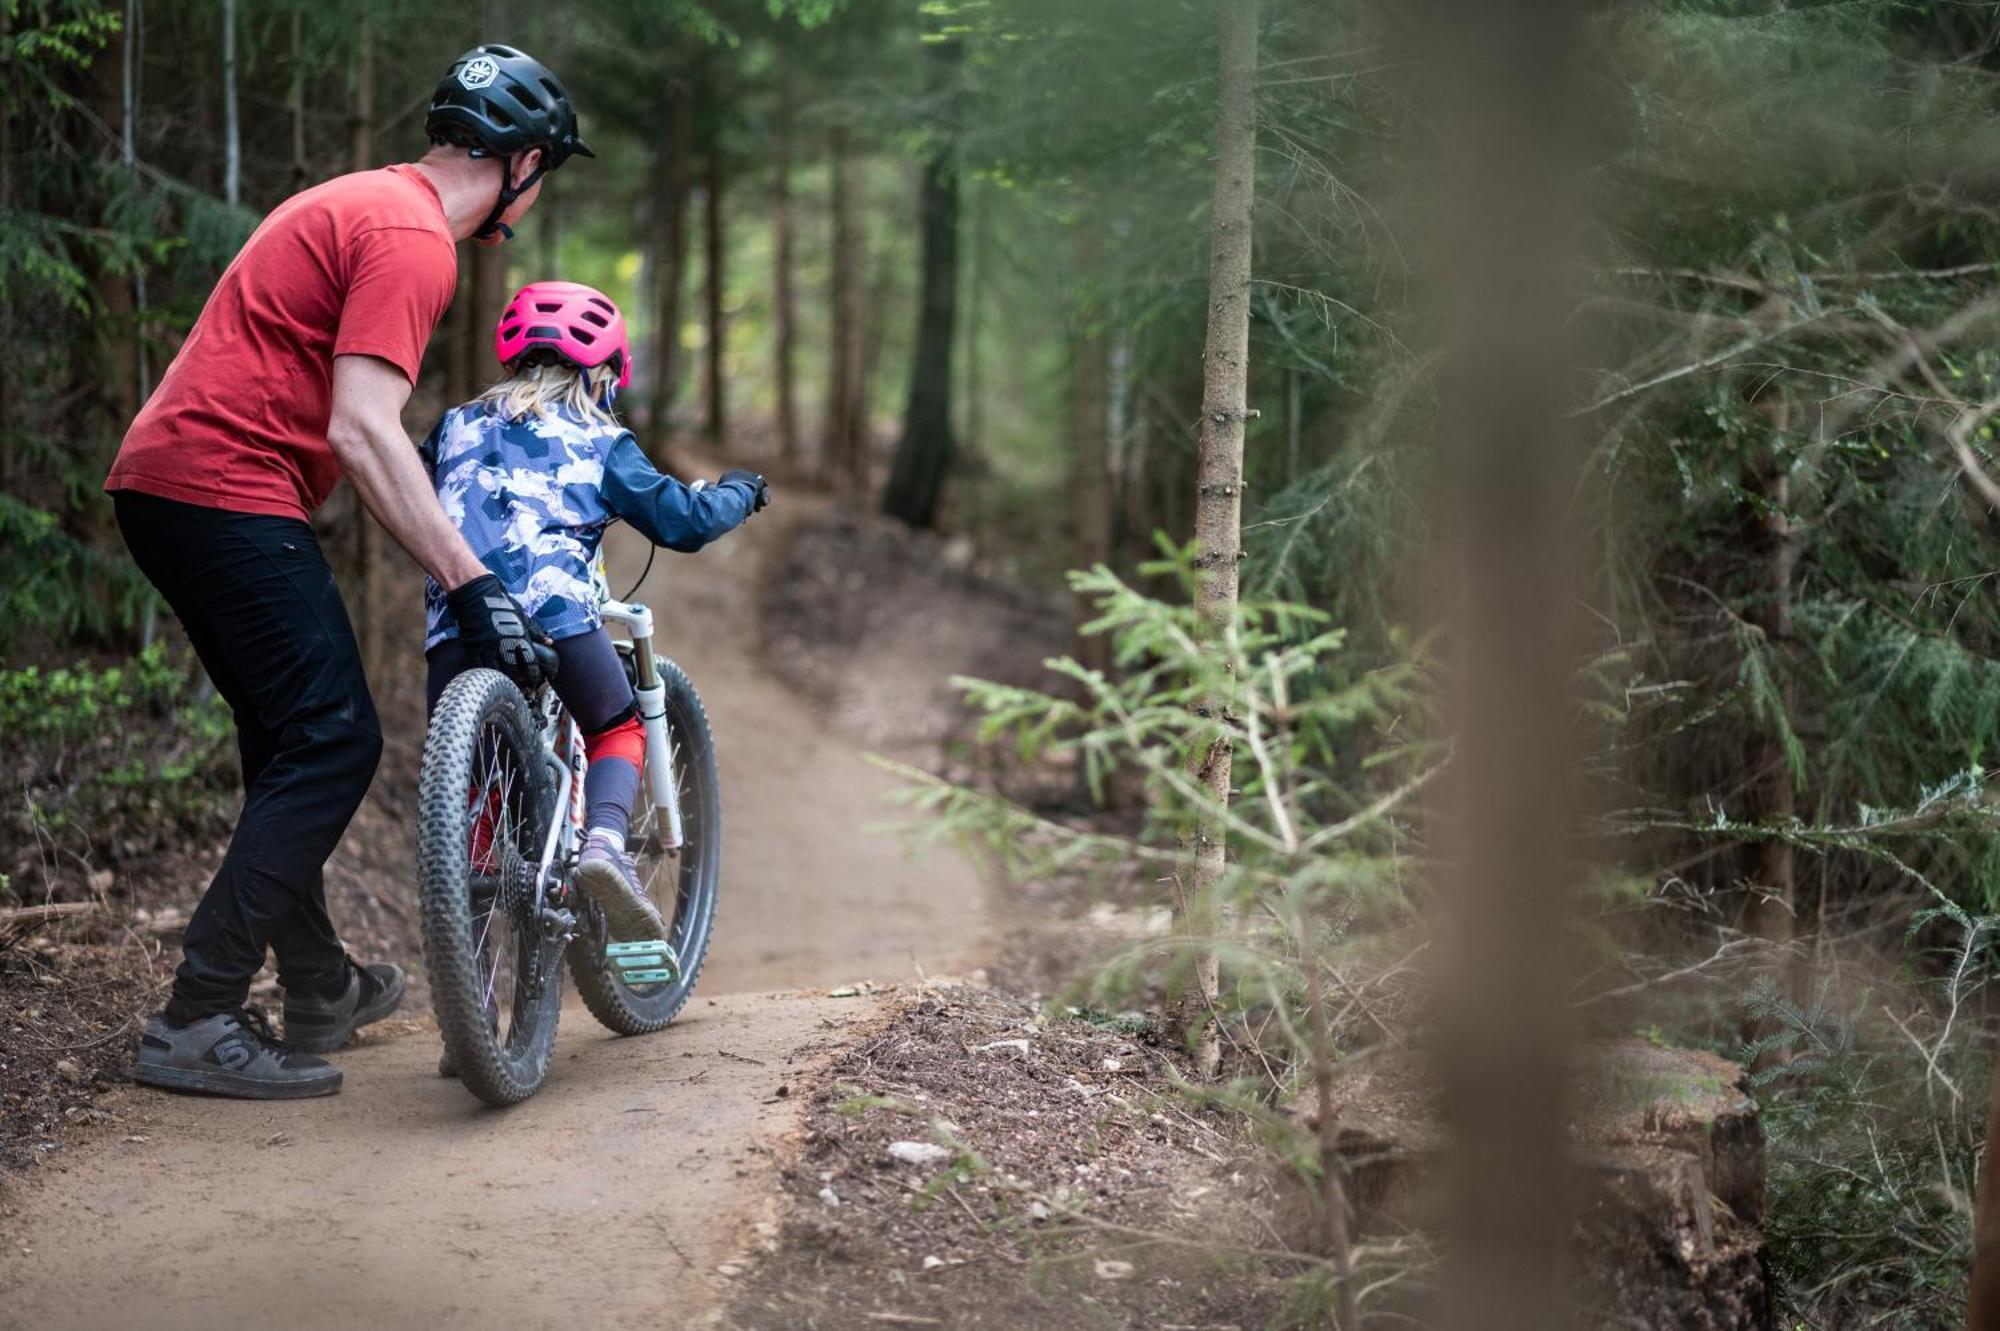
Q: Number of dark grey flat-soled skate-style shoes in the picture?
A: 2